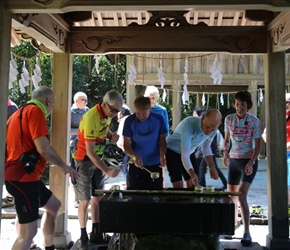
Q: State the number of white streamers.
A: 12